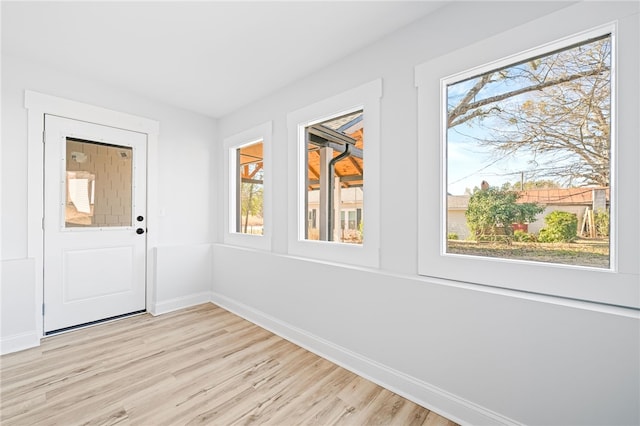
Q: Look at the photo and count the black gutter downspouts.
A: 1